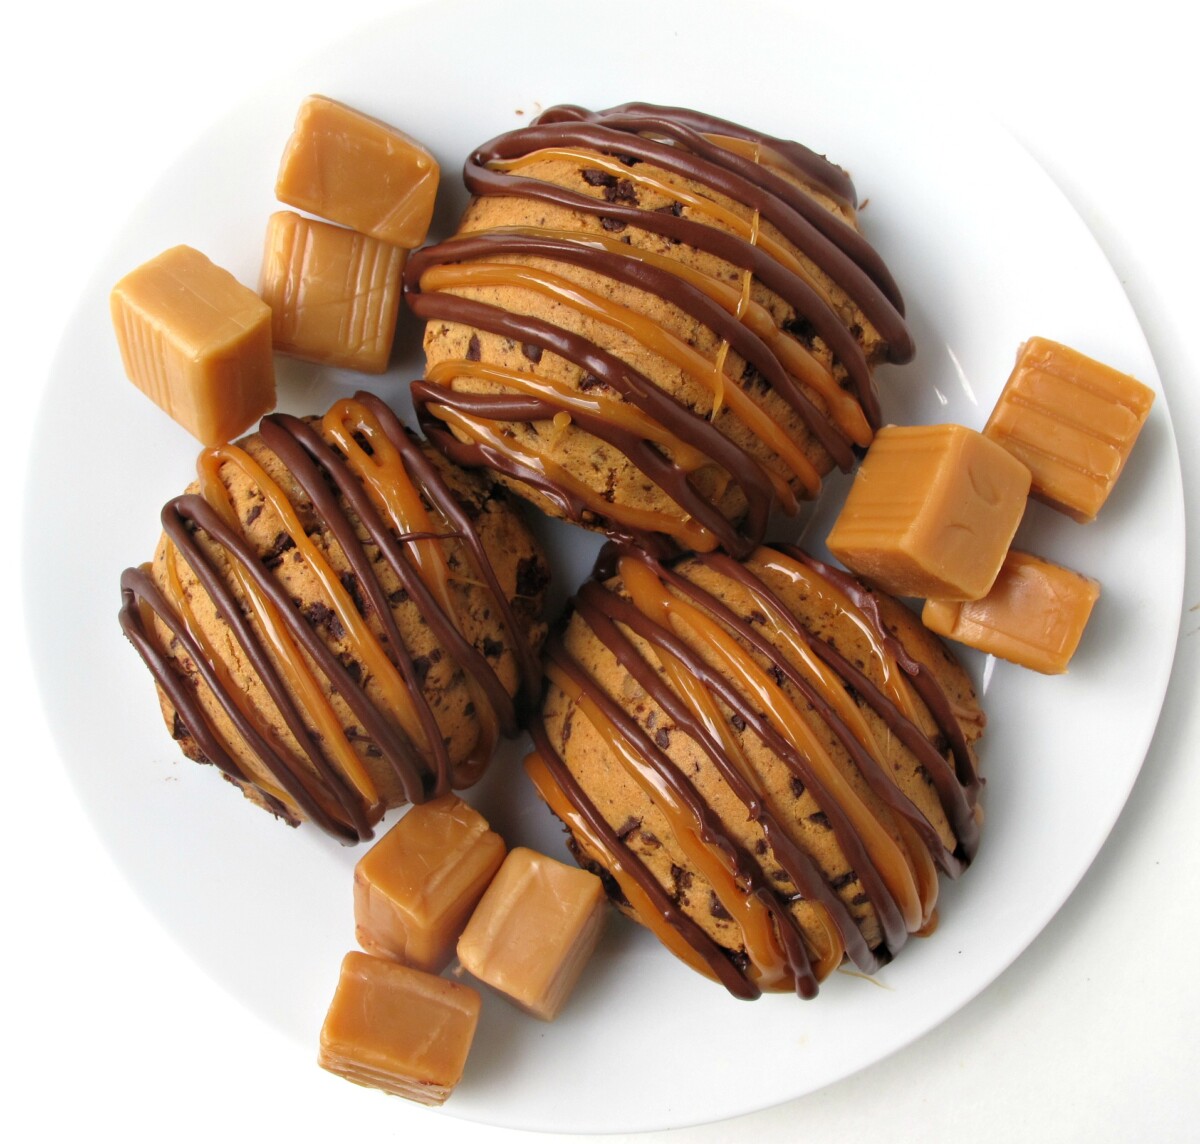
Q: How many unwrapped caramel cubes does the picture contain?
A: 9